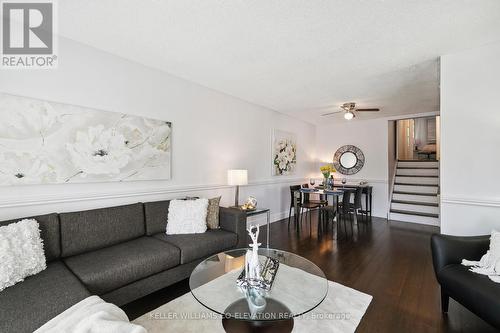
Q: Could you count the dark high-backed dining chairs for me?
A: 4